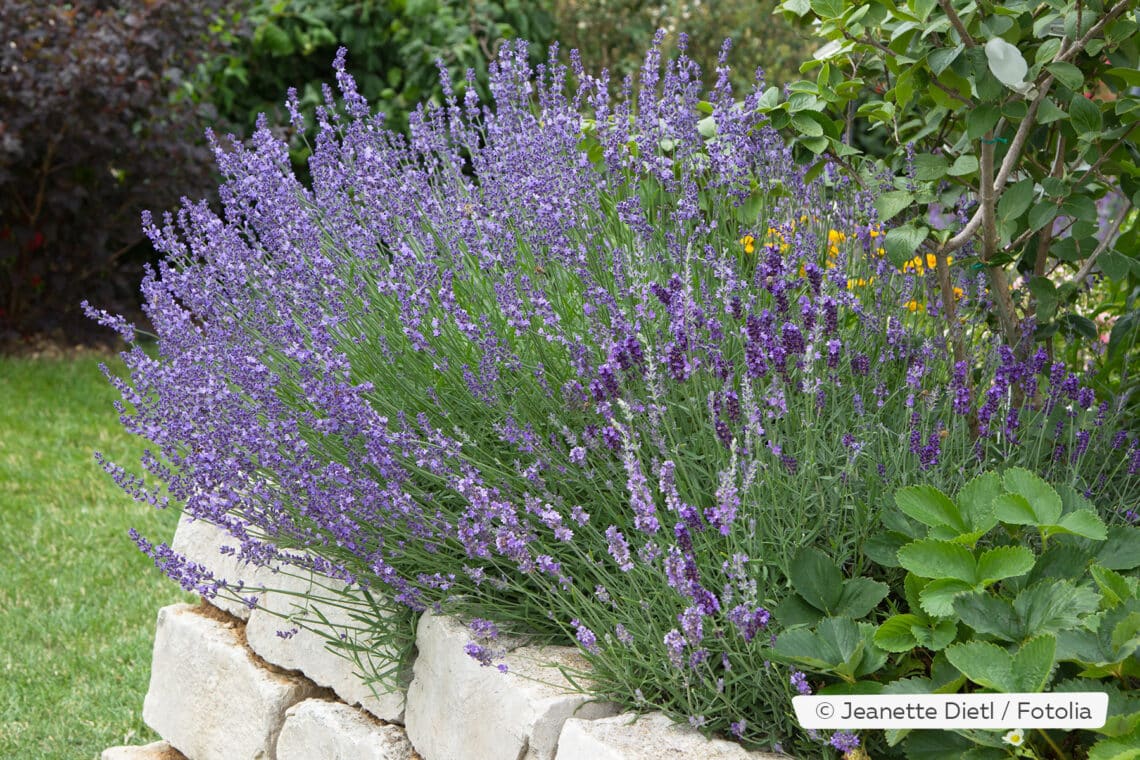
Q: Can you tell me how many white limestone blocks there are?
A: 7